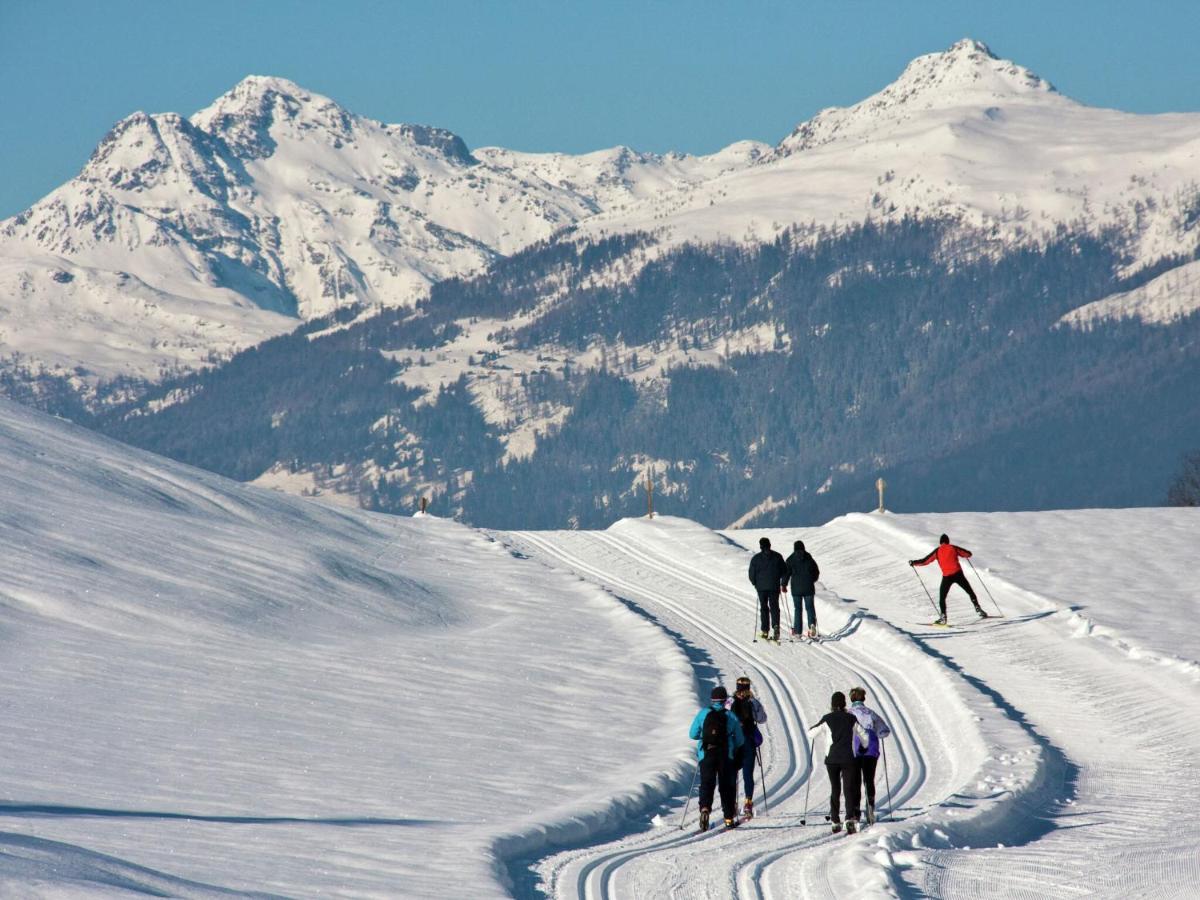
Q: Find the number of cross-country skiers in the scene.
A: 7